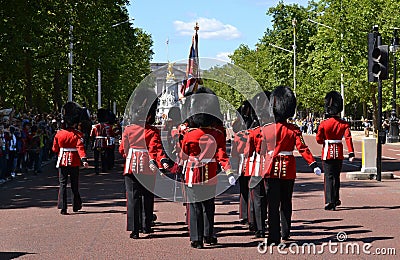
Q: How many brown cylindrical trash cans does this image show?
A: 0